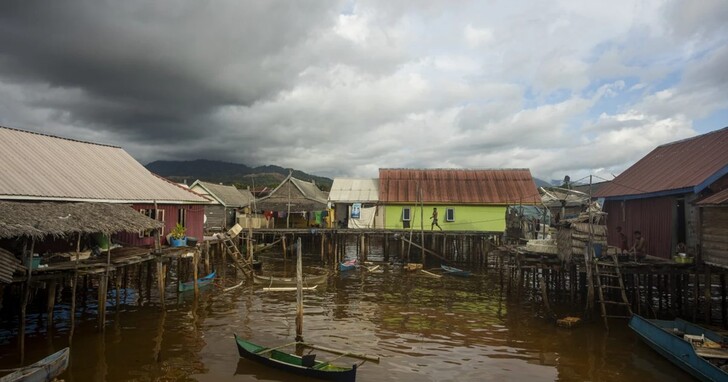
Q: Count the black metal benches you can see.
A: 0